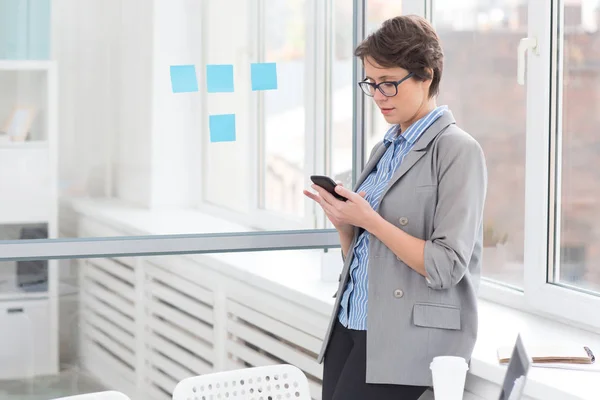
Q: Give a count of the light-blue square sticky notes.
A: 4